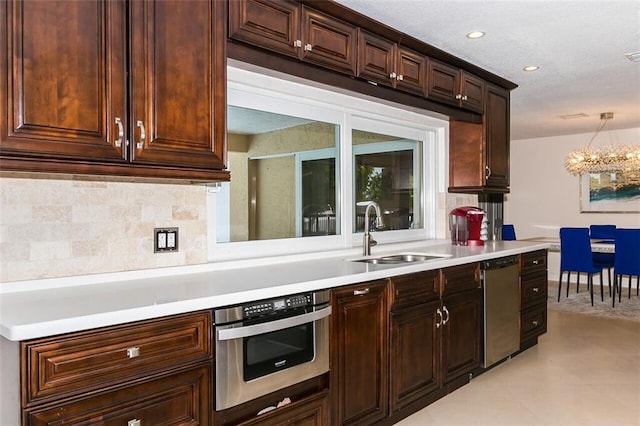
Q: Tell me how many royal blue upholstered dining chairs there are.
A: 4